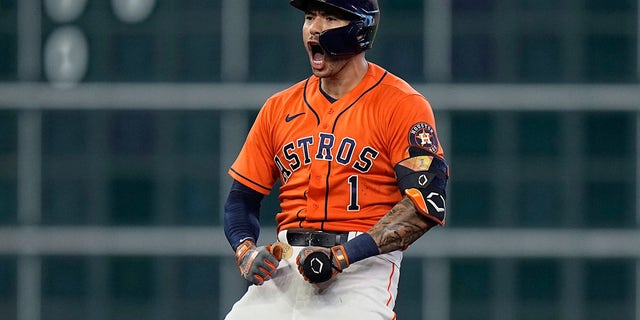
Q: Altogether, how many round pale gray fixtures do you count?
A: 3